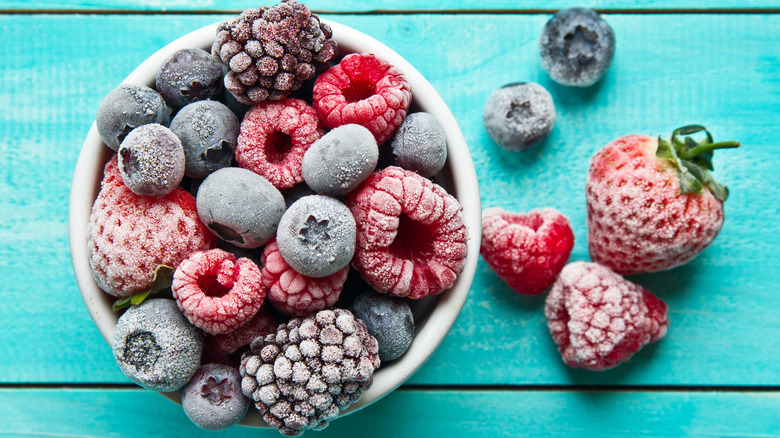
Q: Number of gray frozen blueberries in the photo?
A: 13